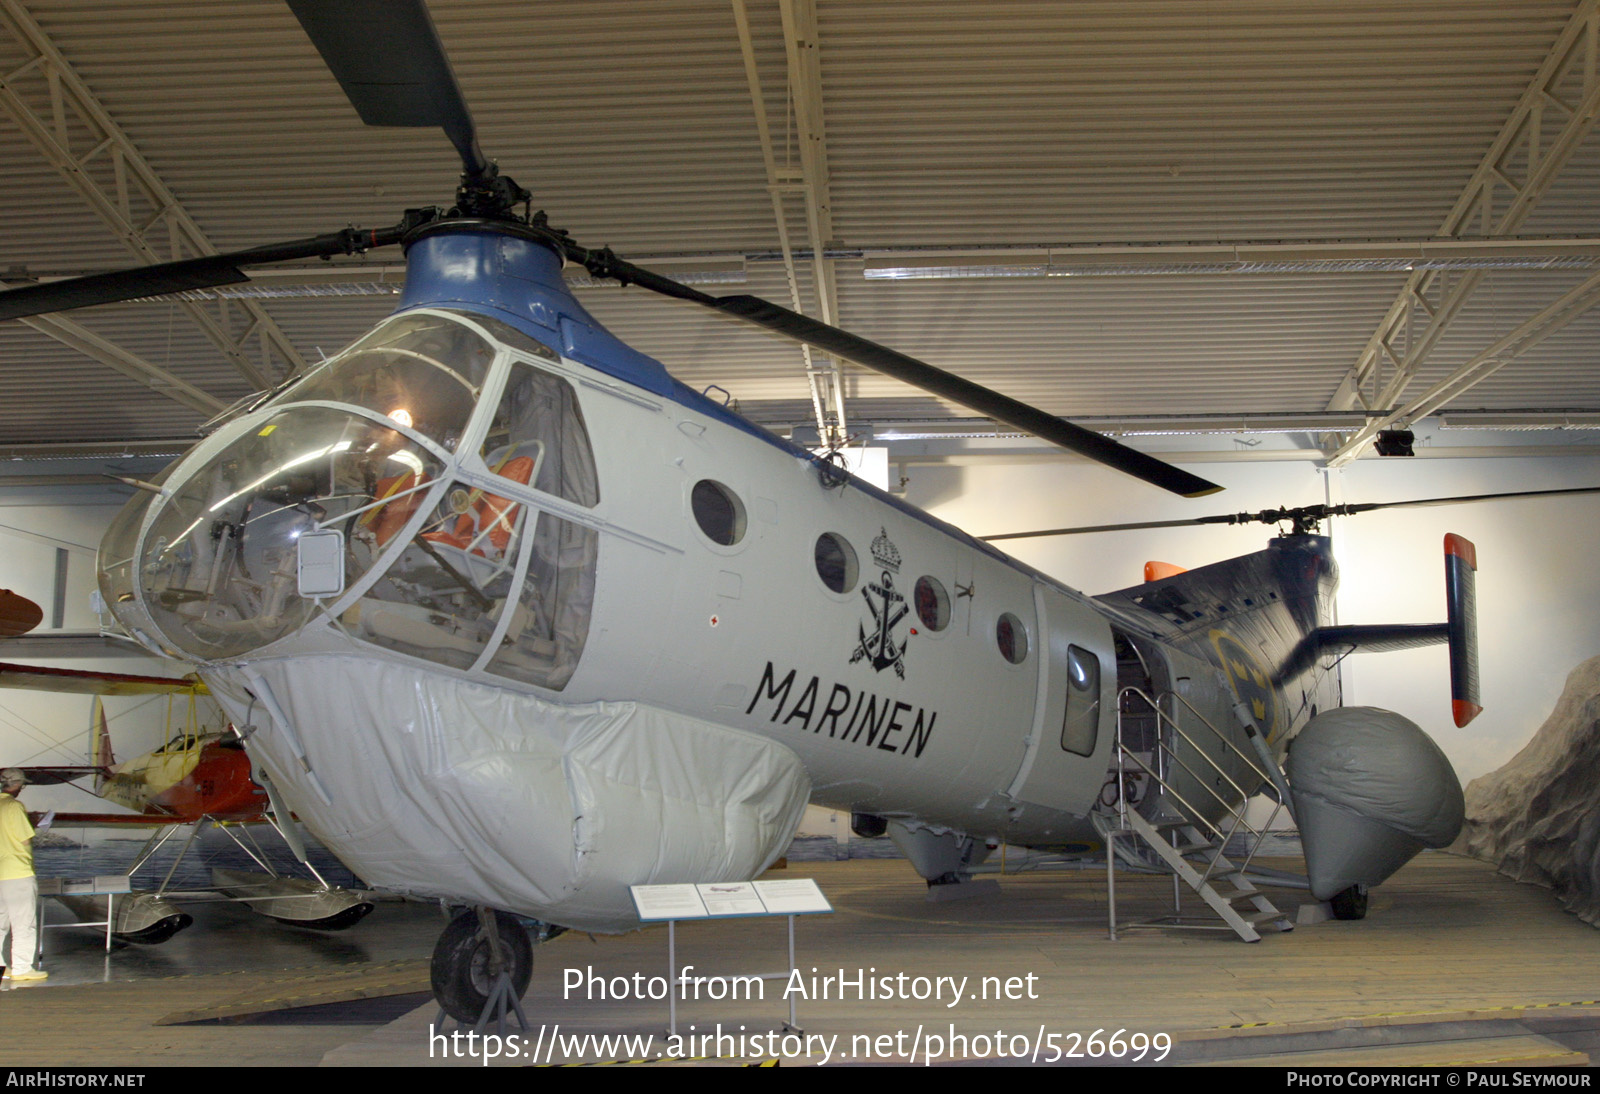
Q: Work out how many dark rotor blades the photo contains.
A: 5